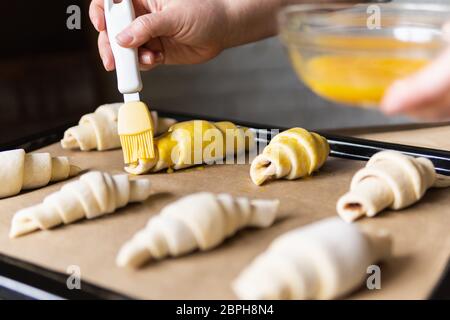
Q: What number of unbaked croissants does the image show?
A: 8